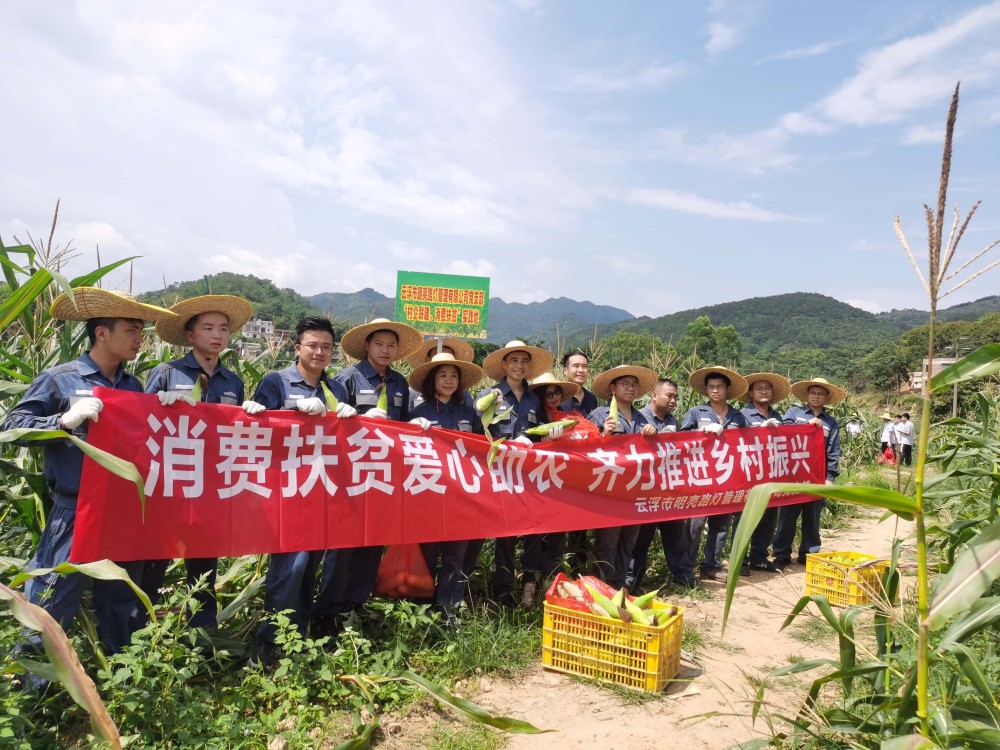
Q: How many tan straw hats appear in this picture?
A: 12